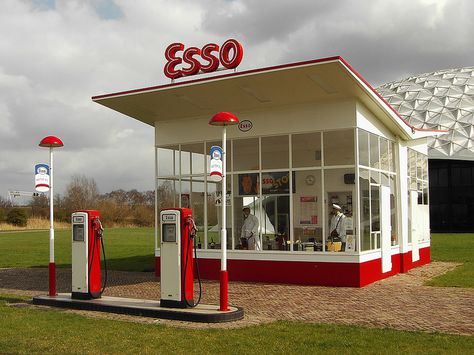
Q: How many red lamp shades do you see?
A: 2